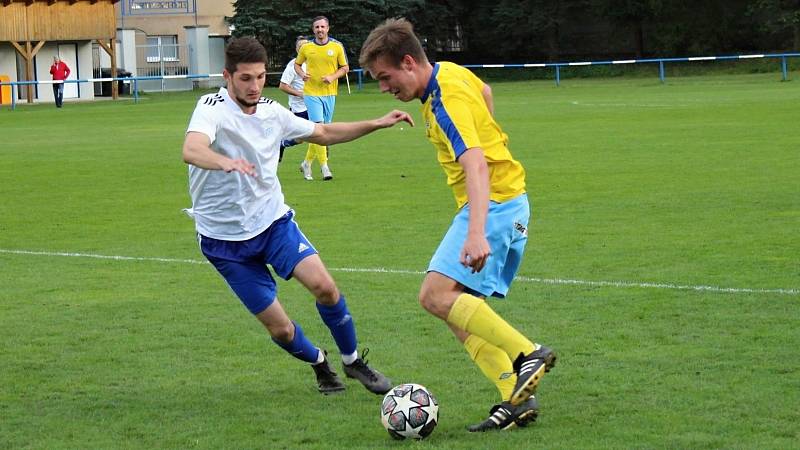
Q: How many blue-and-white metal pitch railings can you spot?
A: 1